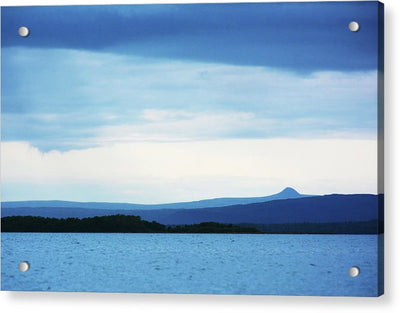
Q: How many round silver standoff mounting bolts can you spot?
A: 4